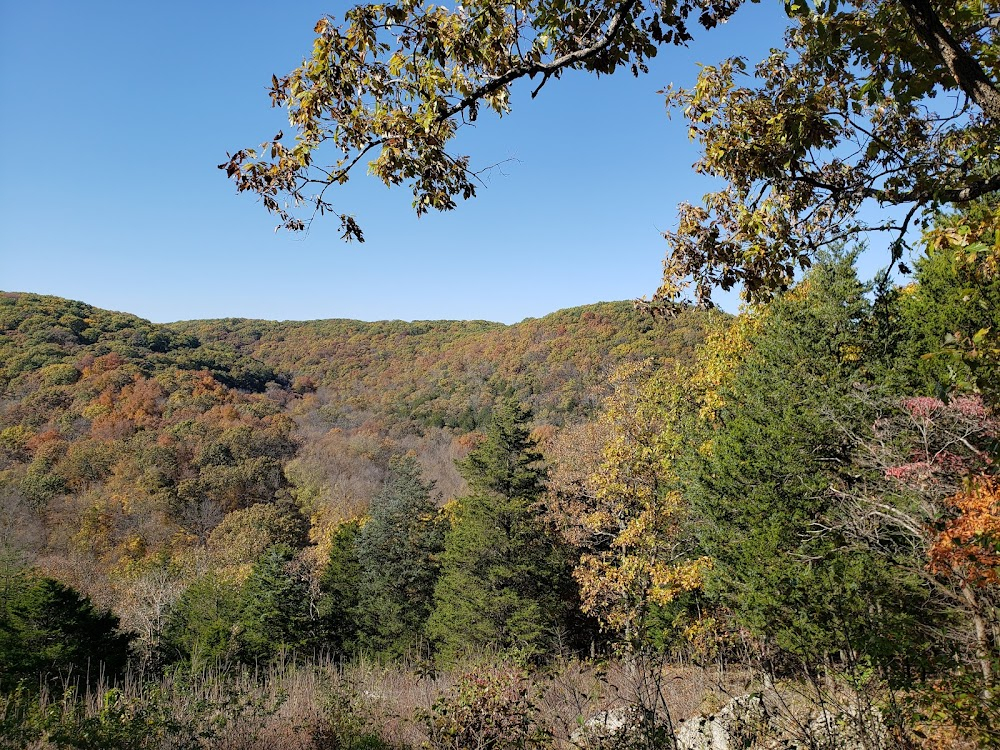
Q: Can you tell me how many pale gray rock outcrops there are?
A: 3